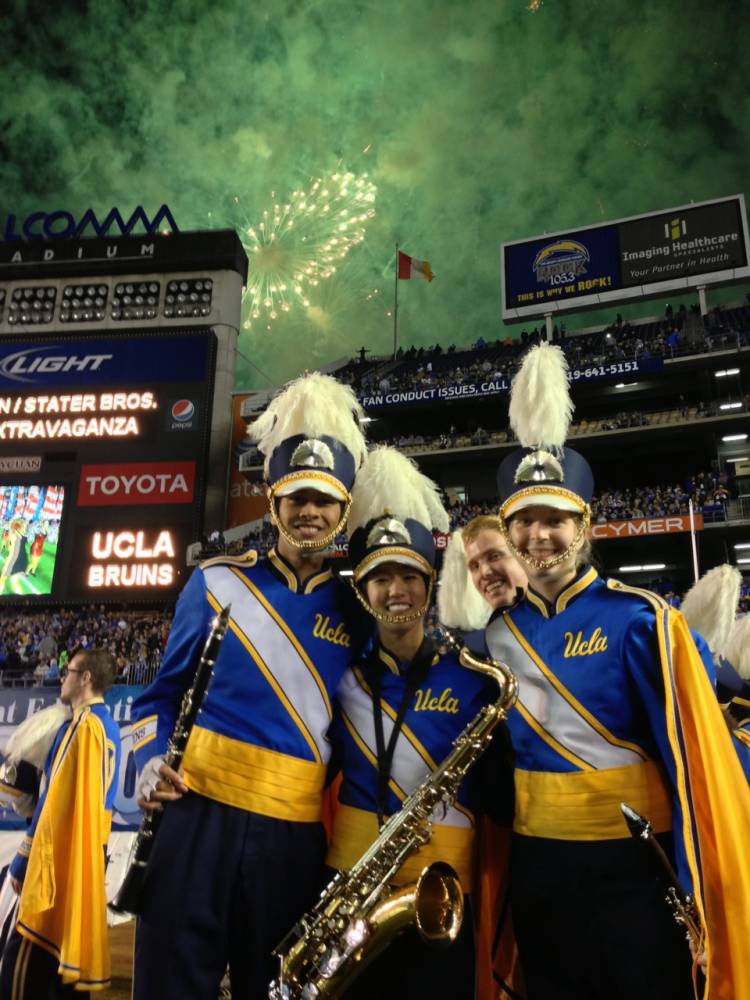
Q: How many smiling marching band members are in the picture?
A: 4